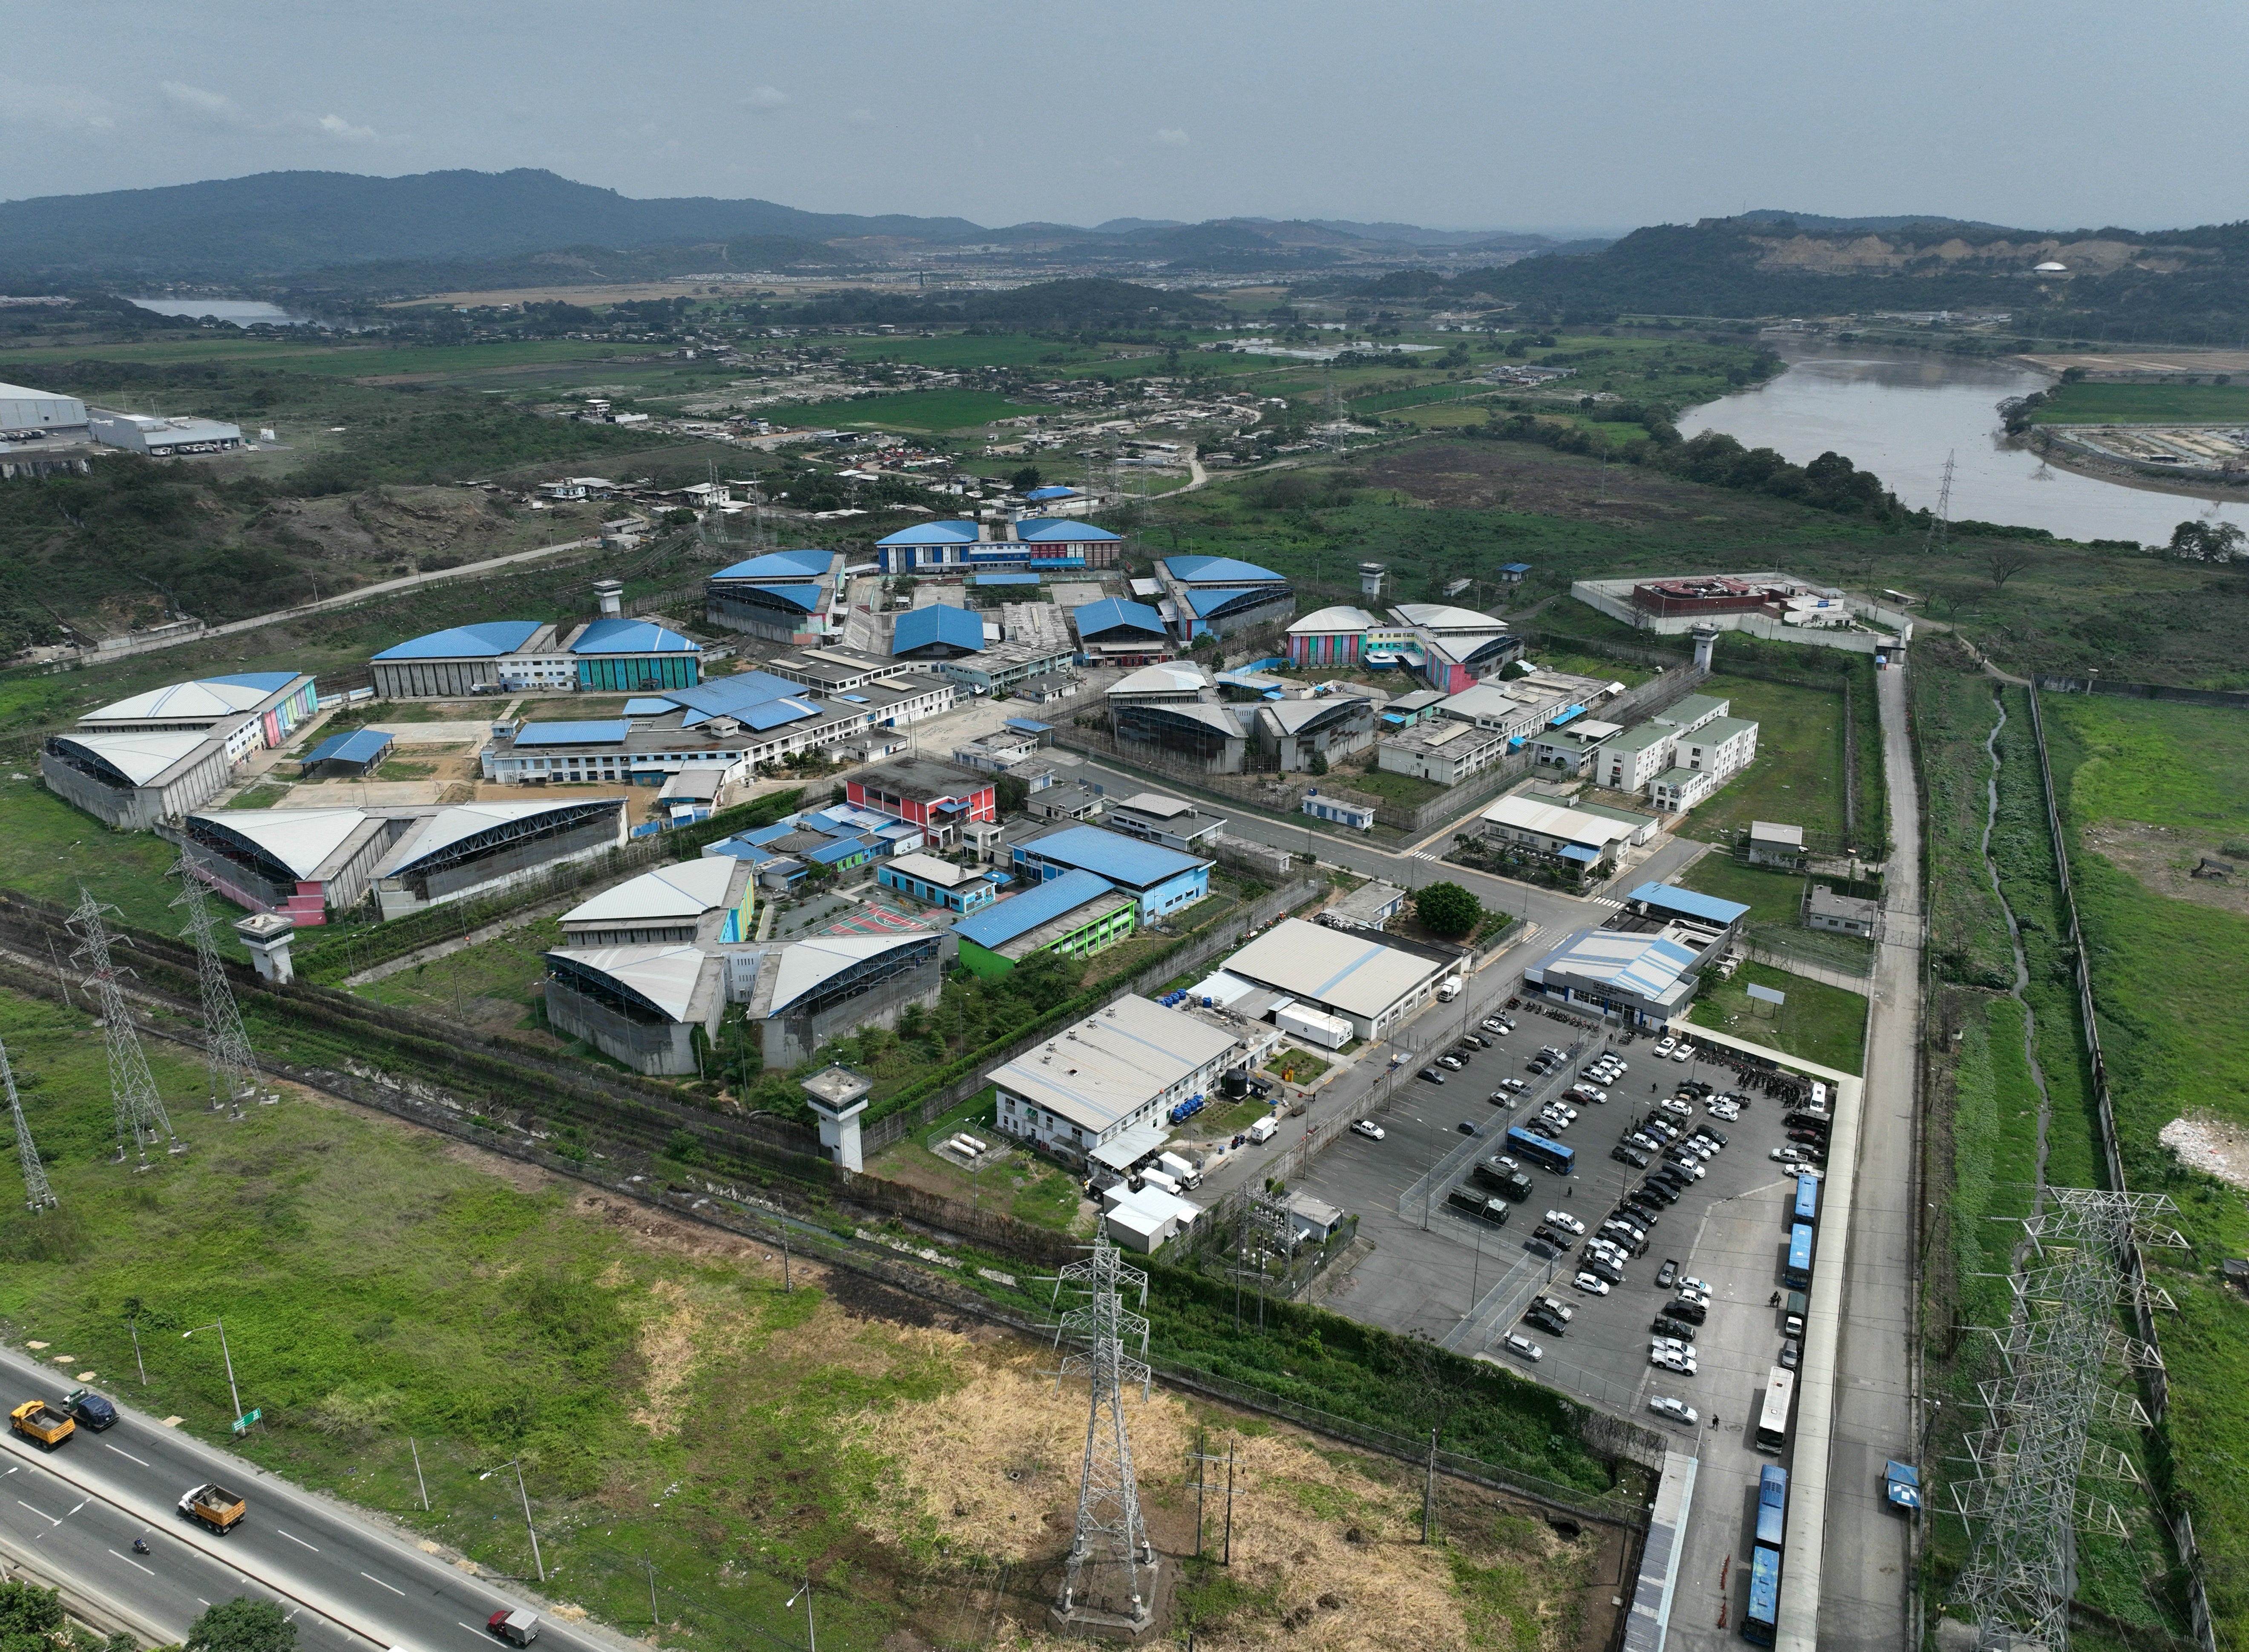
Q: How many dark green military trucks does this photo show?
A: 2